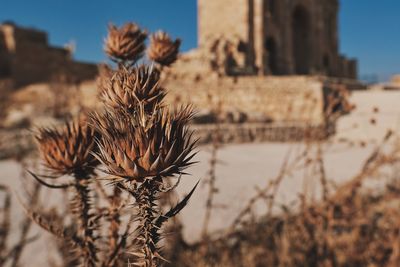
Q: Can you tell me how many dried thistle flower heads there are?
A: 5